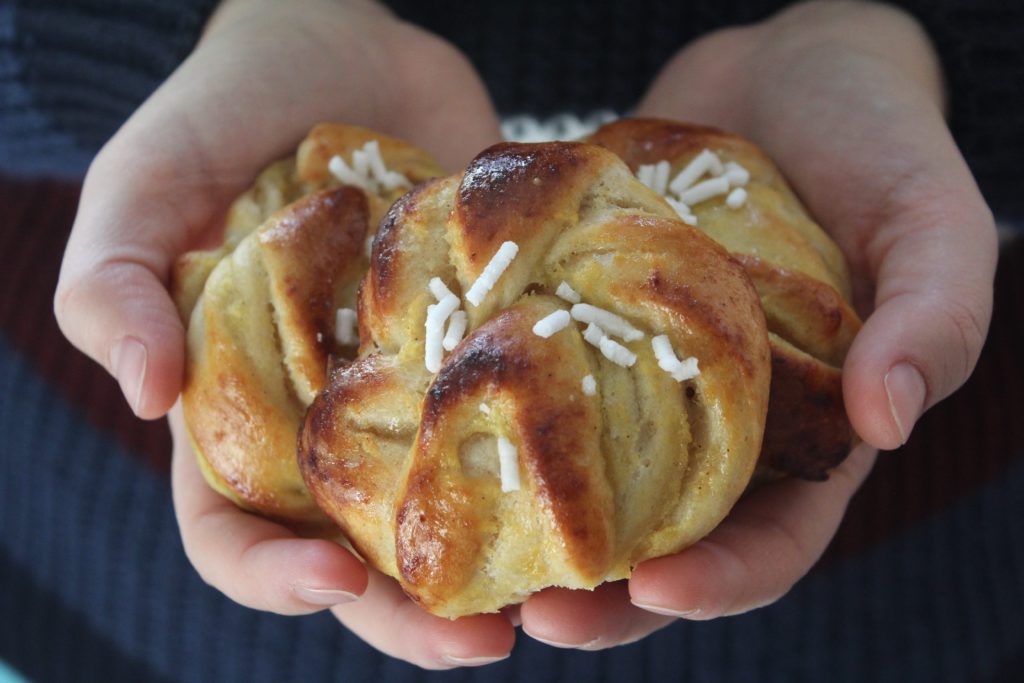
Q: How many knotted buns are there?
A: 3